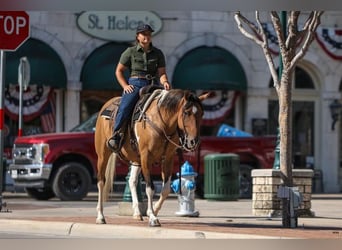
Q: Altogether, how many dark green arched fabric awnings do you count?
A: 3